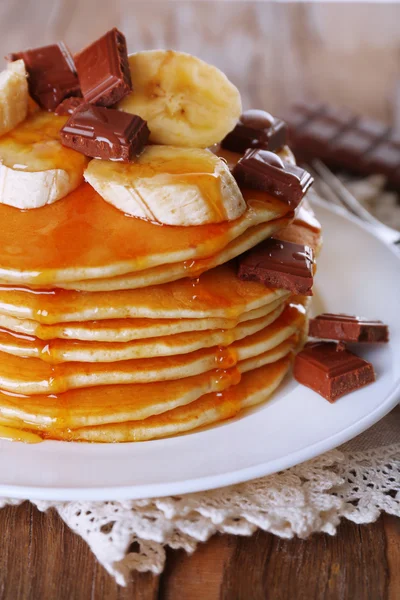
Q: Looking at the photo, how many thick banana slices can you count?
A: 4